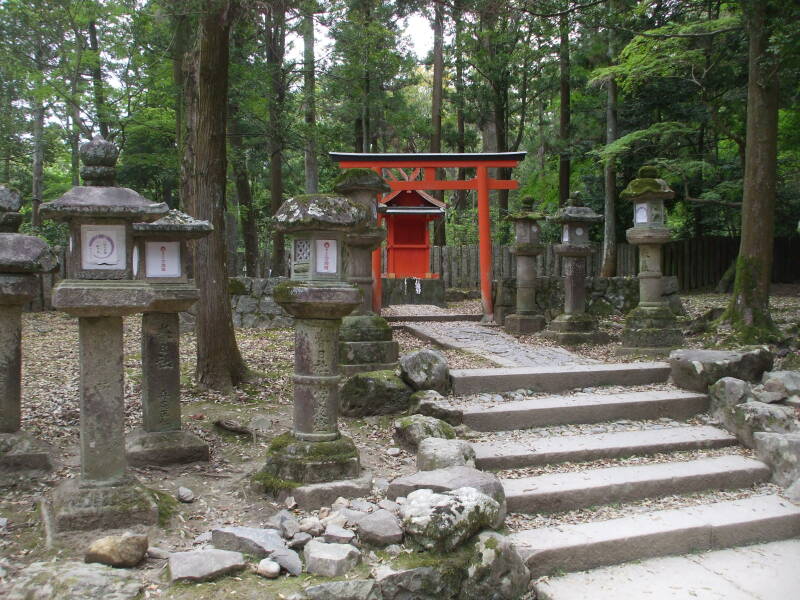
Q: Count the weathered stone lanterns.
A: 8